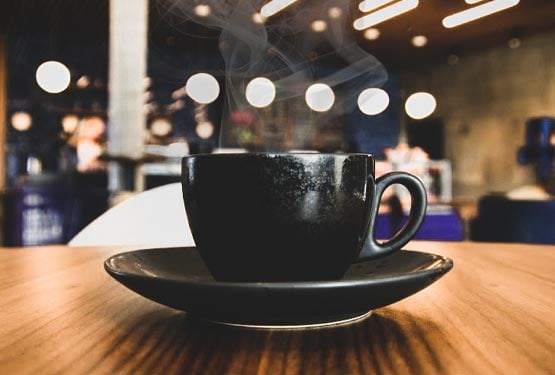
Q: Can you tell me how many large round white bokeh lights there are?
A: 6